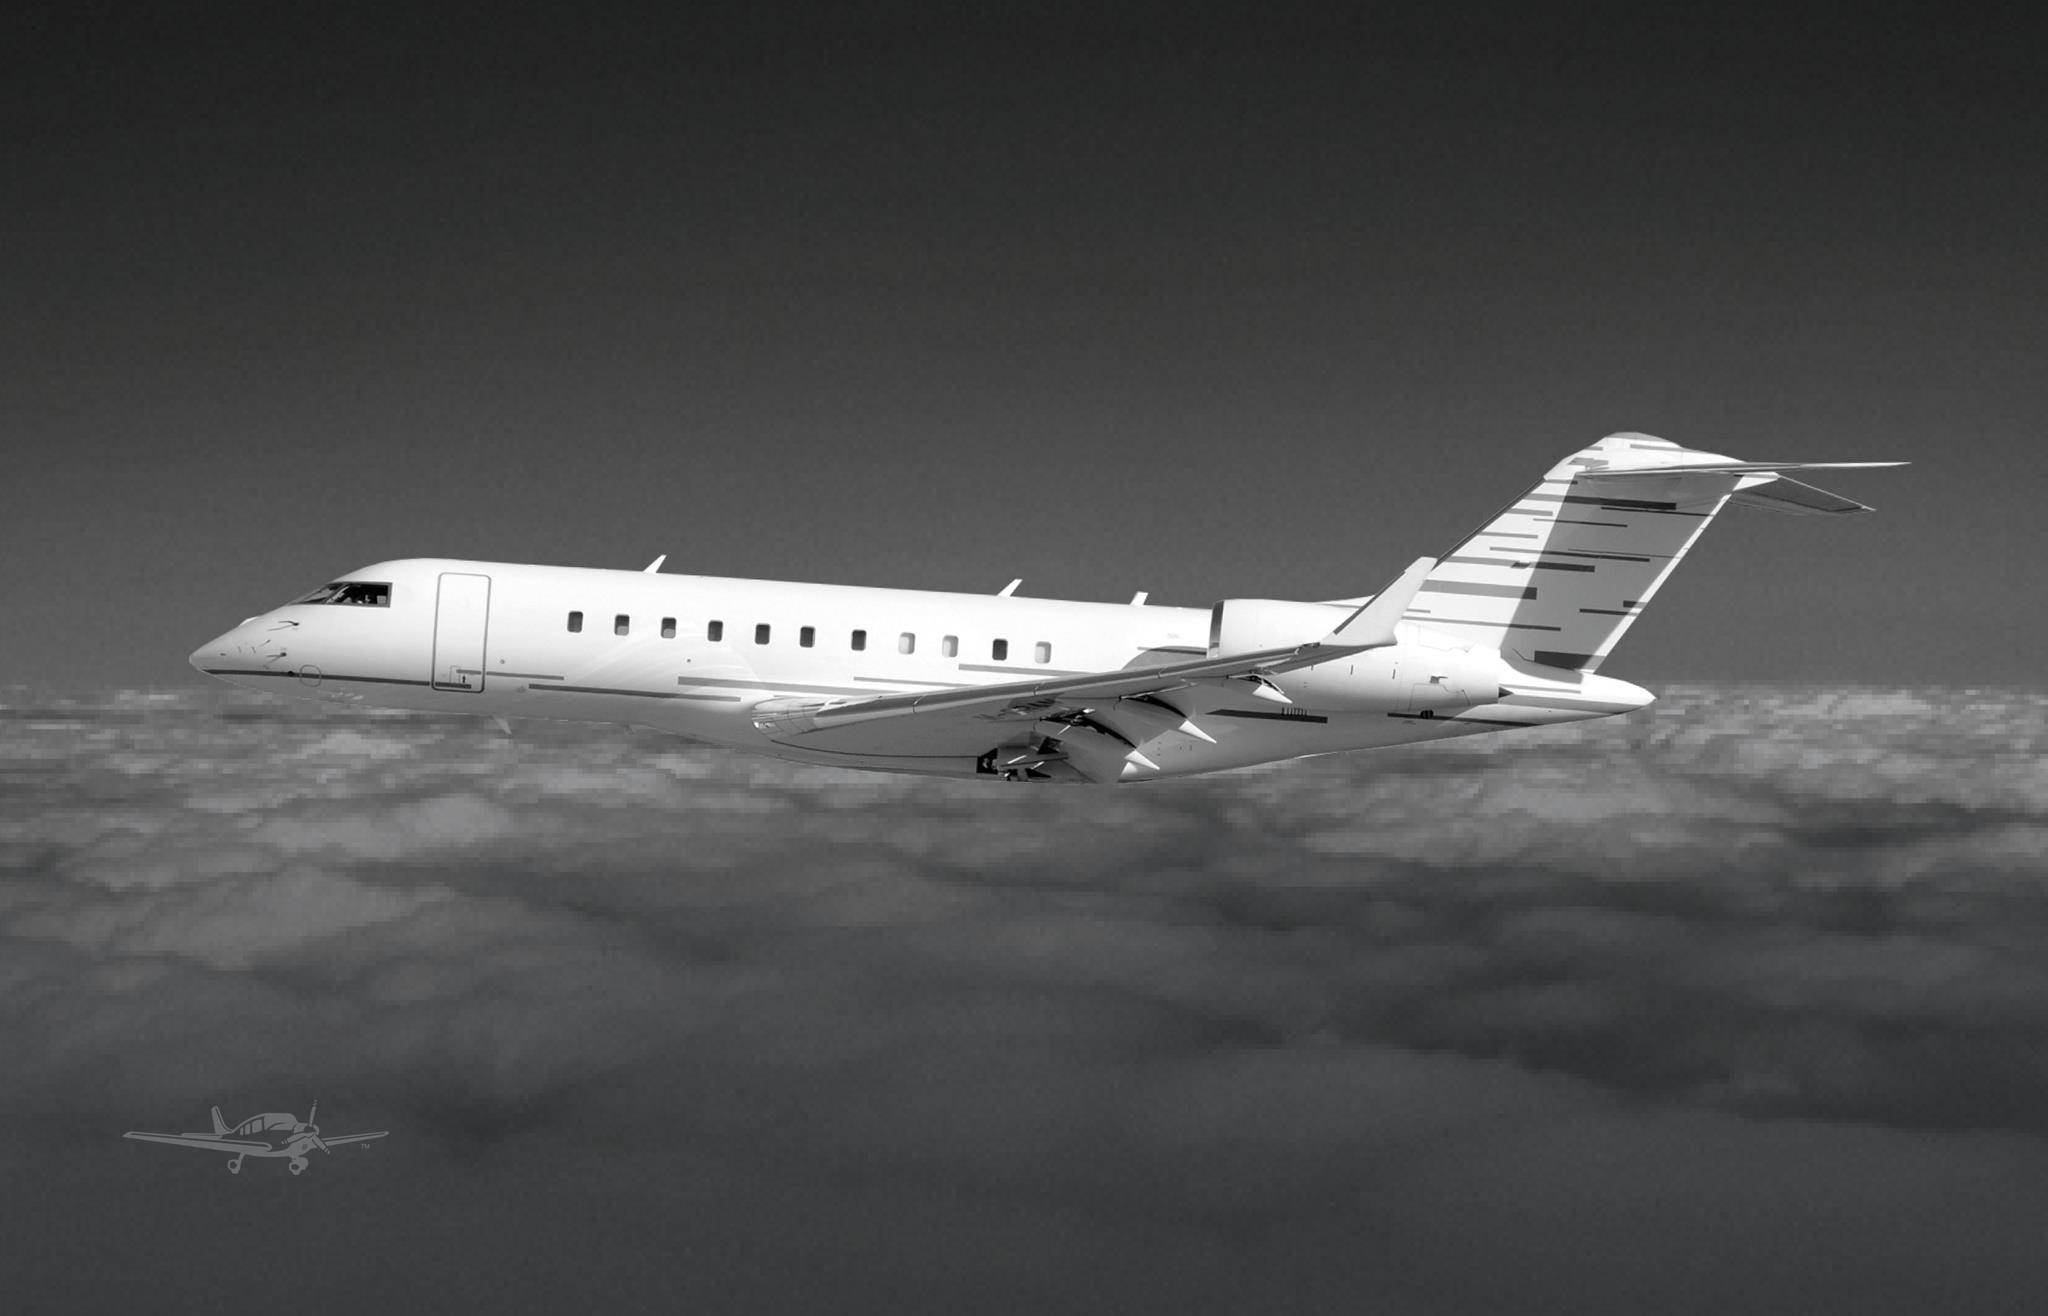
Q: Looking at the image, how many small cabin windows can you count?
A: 11